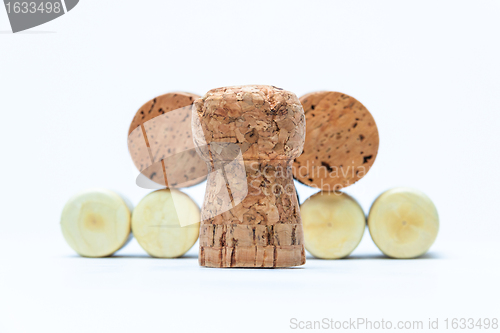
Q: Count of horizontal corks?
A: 6